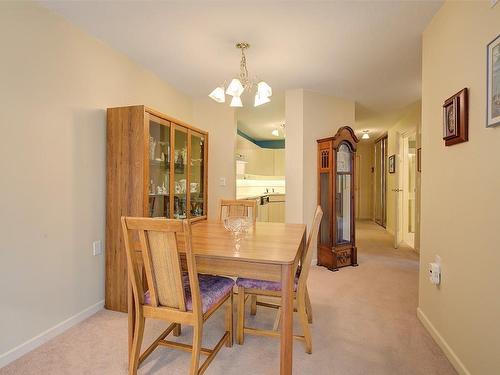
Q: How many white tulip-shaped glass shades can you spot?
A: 5